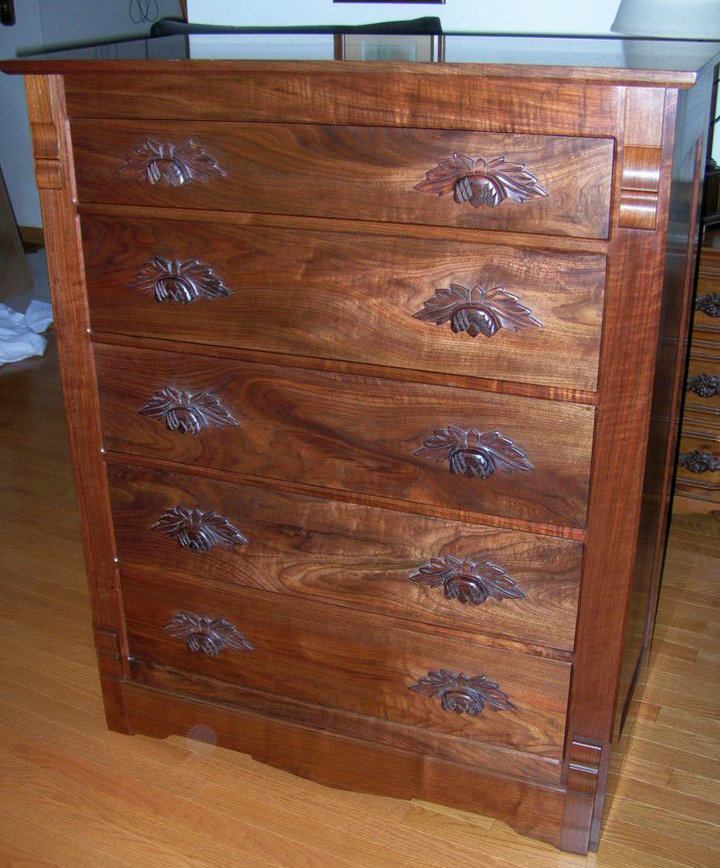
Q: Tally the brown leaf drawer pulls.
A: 10